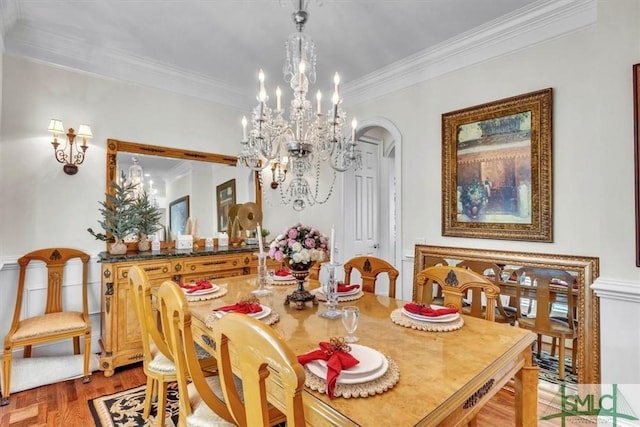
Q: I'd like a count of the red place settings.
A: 6